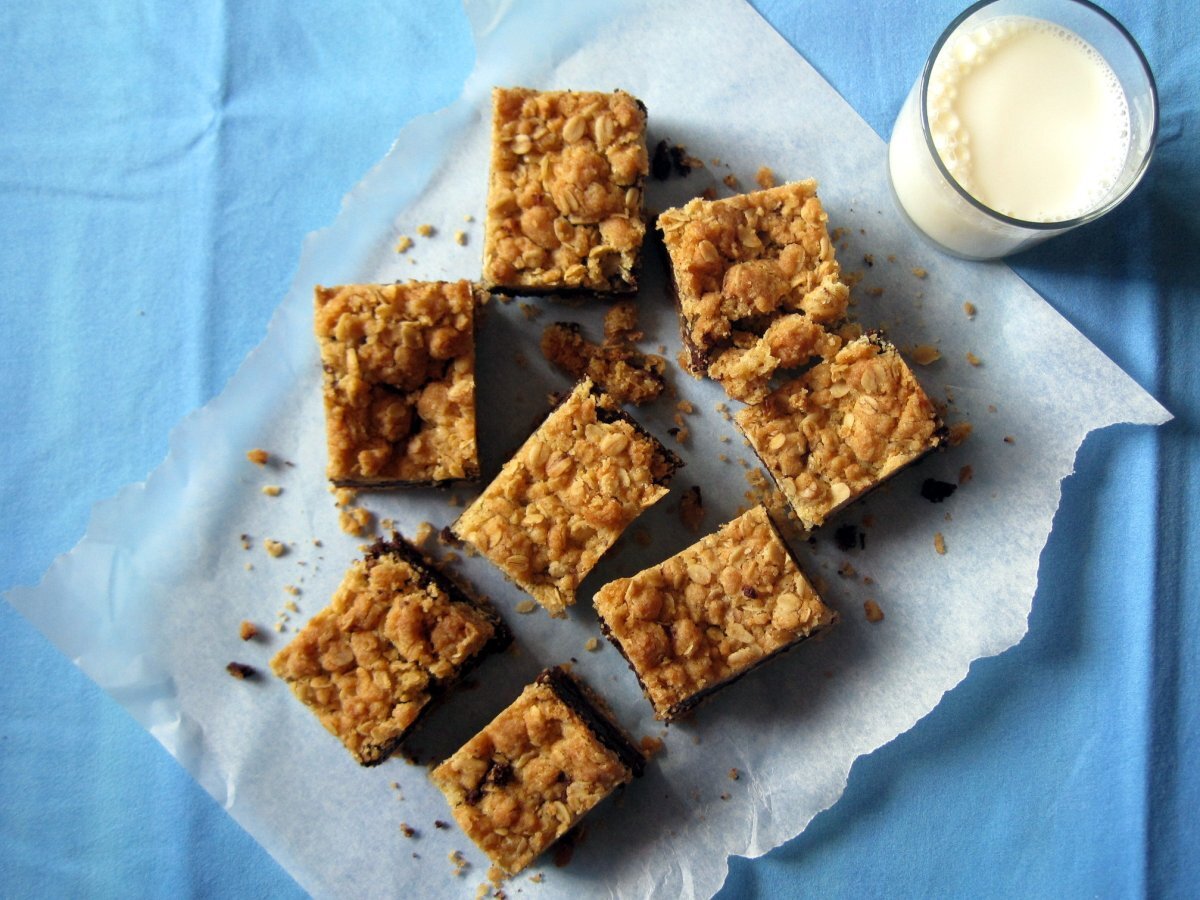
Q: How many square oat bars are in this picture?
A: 8